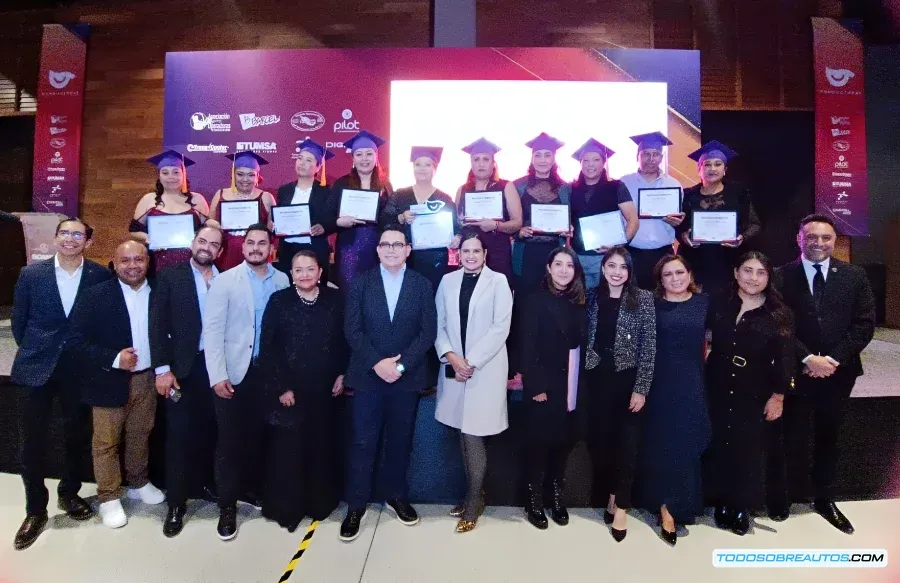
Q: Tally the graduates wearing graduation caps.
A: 10